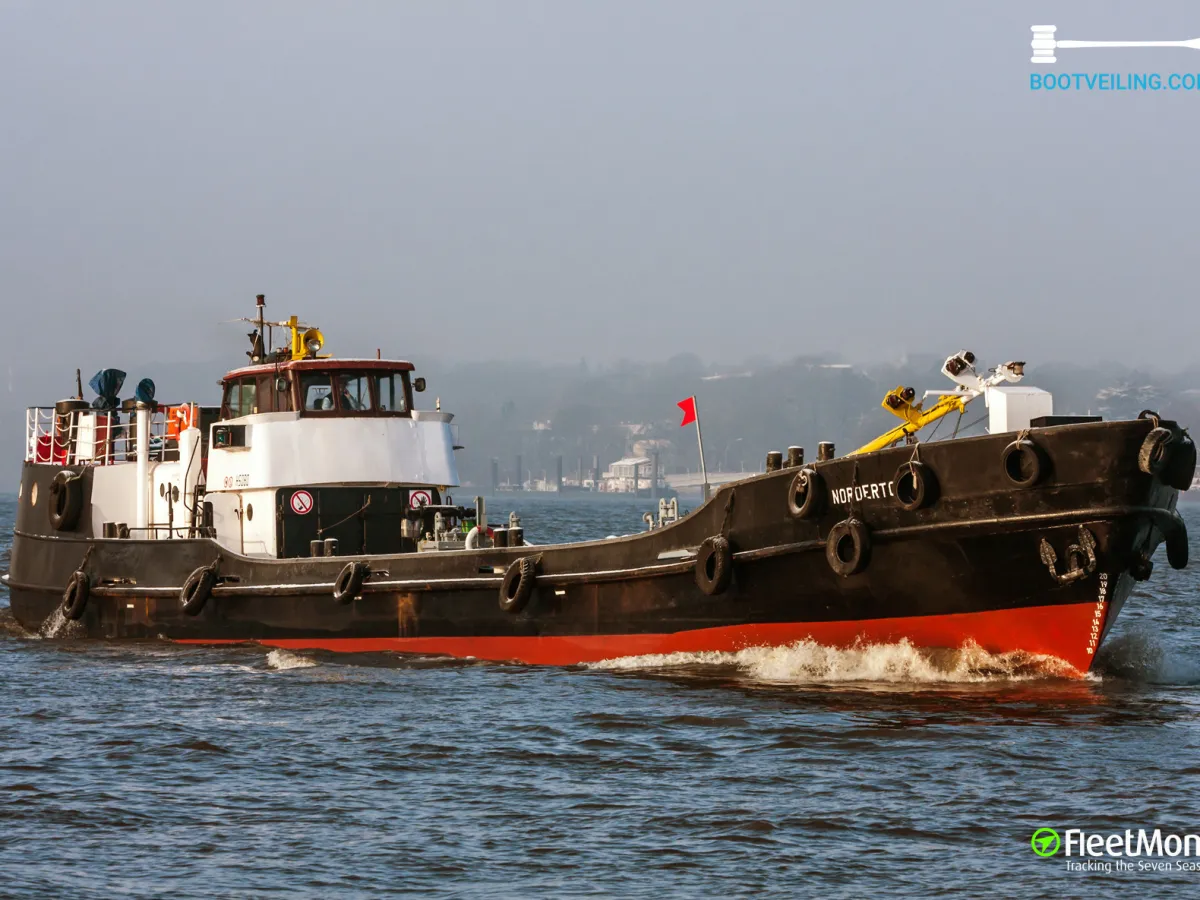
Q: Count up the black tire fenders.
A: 13